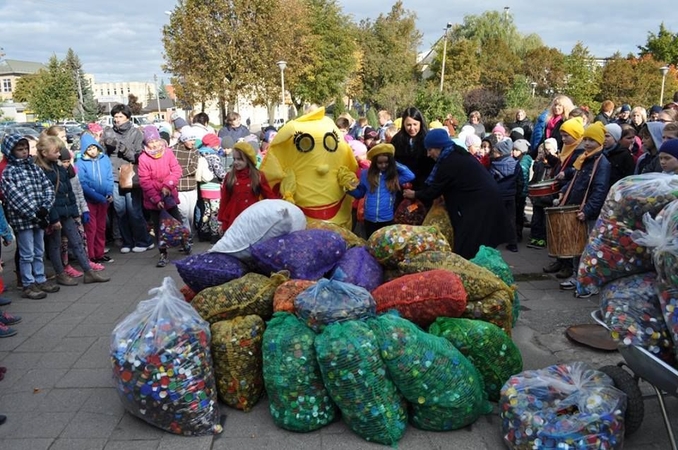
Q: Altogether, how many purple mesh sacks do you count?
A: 3